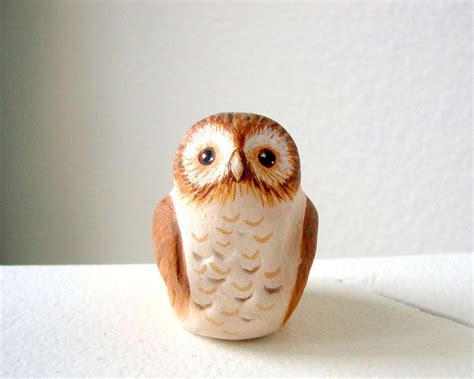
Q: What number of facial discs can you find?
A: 2